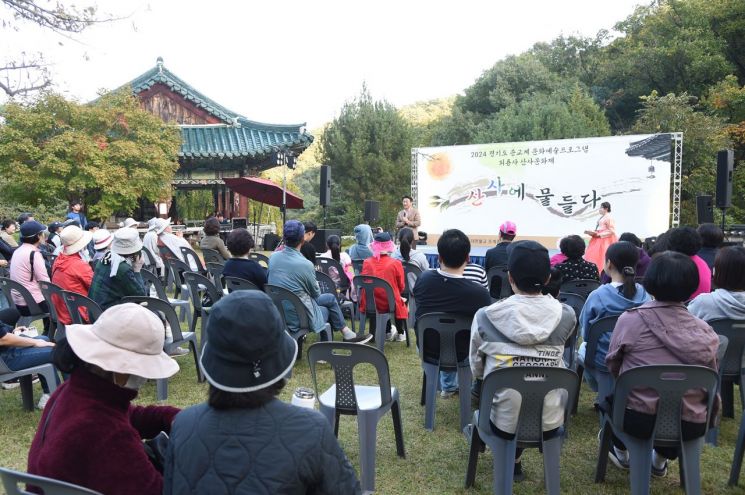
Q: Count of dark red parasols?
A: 1